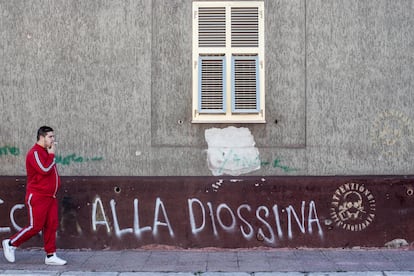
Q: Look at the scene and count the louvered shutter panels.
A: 4